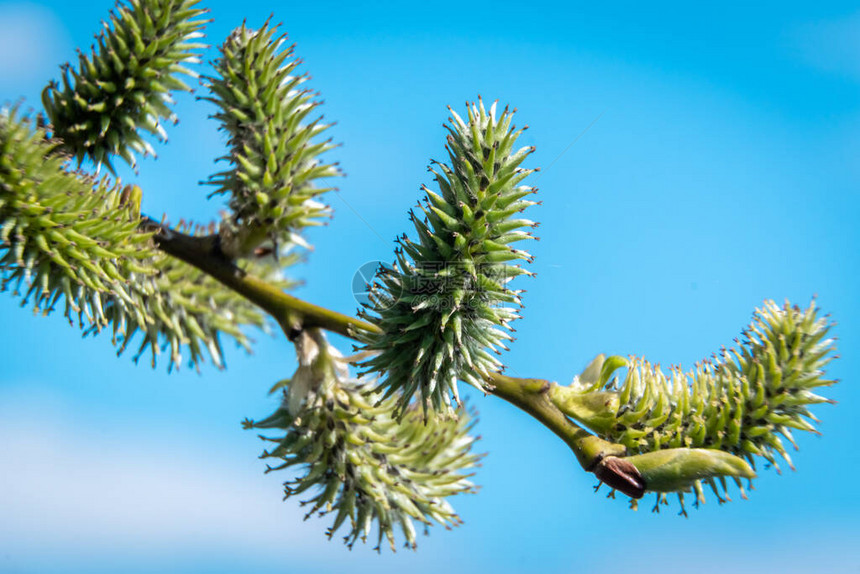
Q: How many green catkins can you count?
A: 7